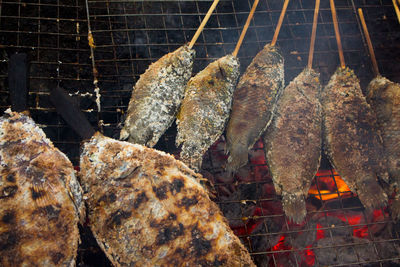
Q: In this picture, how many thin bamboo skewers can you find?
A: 7